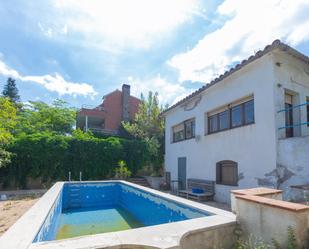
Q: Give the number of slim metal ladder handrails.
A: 2